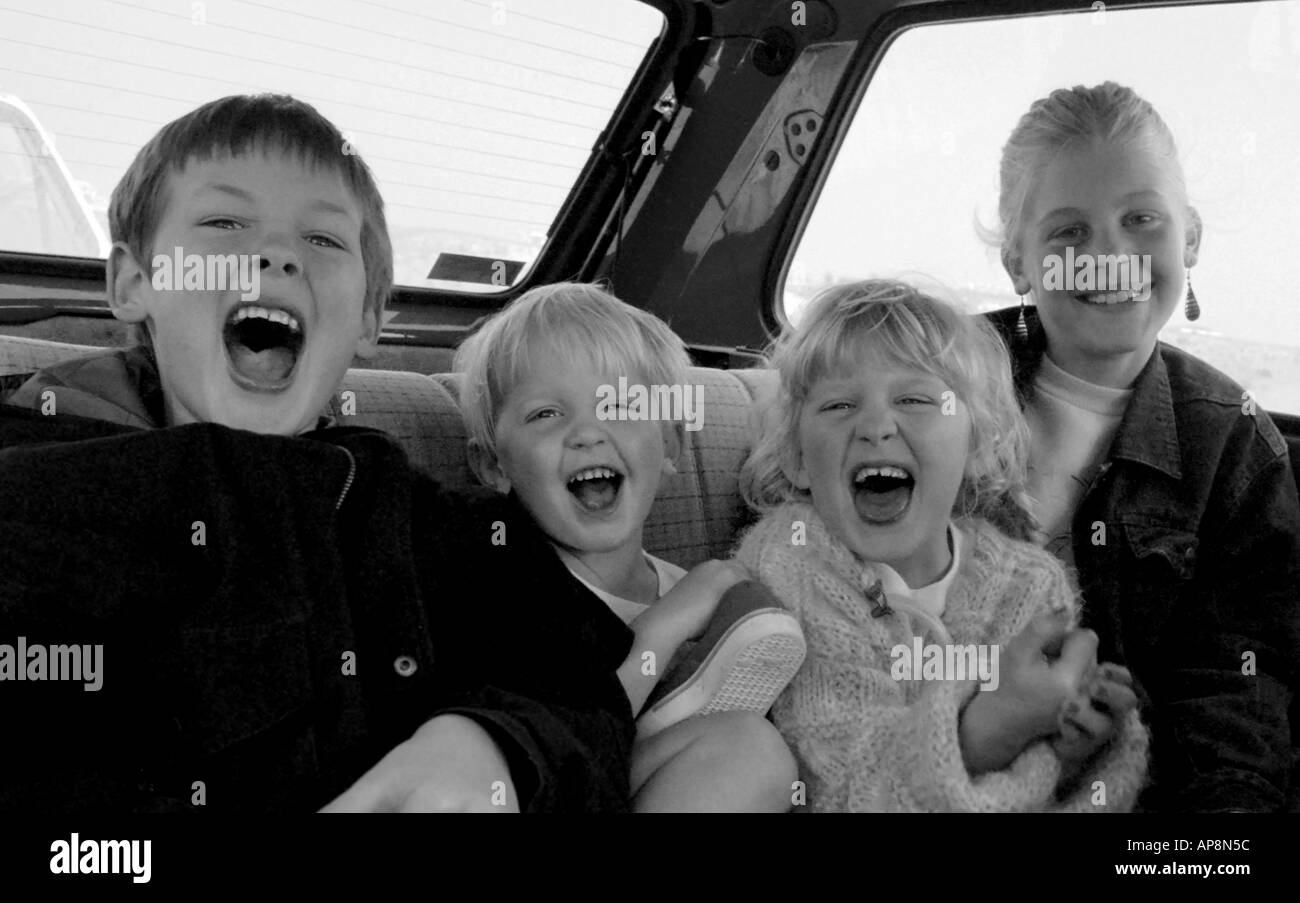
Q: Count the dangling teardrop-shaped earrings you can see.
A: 2